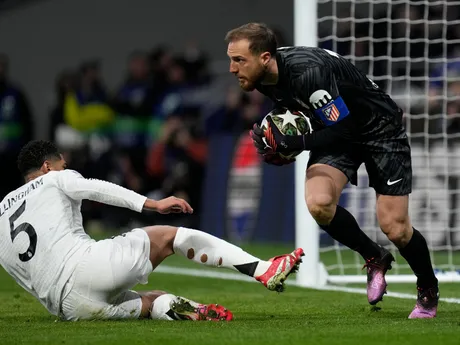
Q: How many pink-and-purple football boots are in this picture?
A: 2